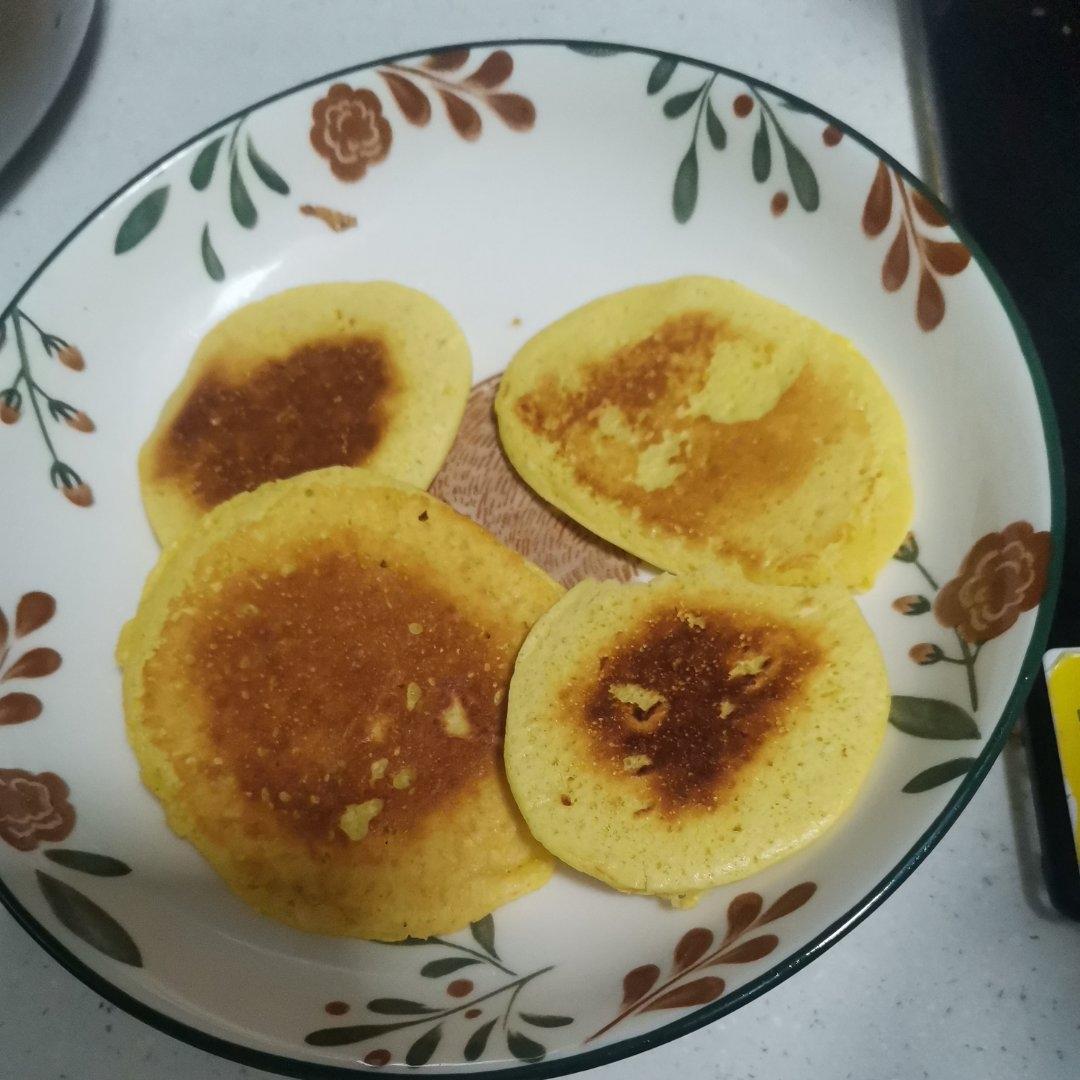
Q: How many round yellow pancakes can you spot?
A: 4